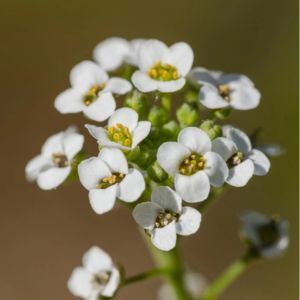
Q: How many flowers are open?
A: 12